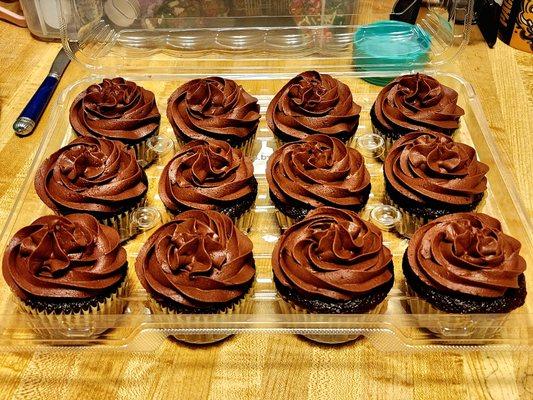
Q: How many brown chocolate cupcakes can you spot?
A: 12